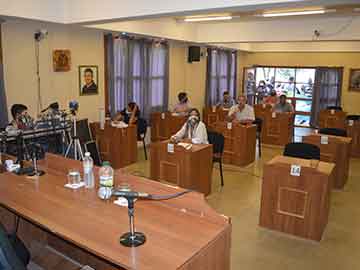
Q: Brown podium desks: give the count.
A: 11